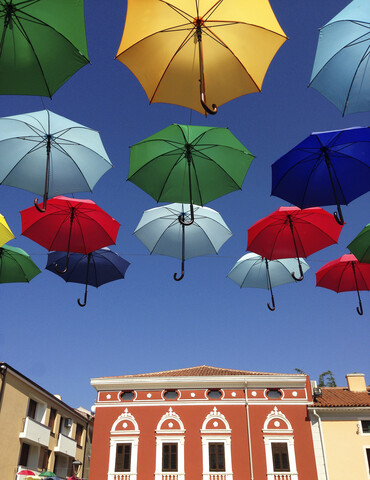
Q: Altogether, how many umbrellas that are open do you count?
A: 15